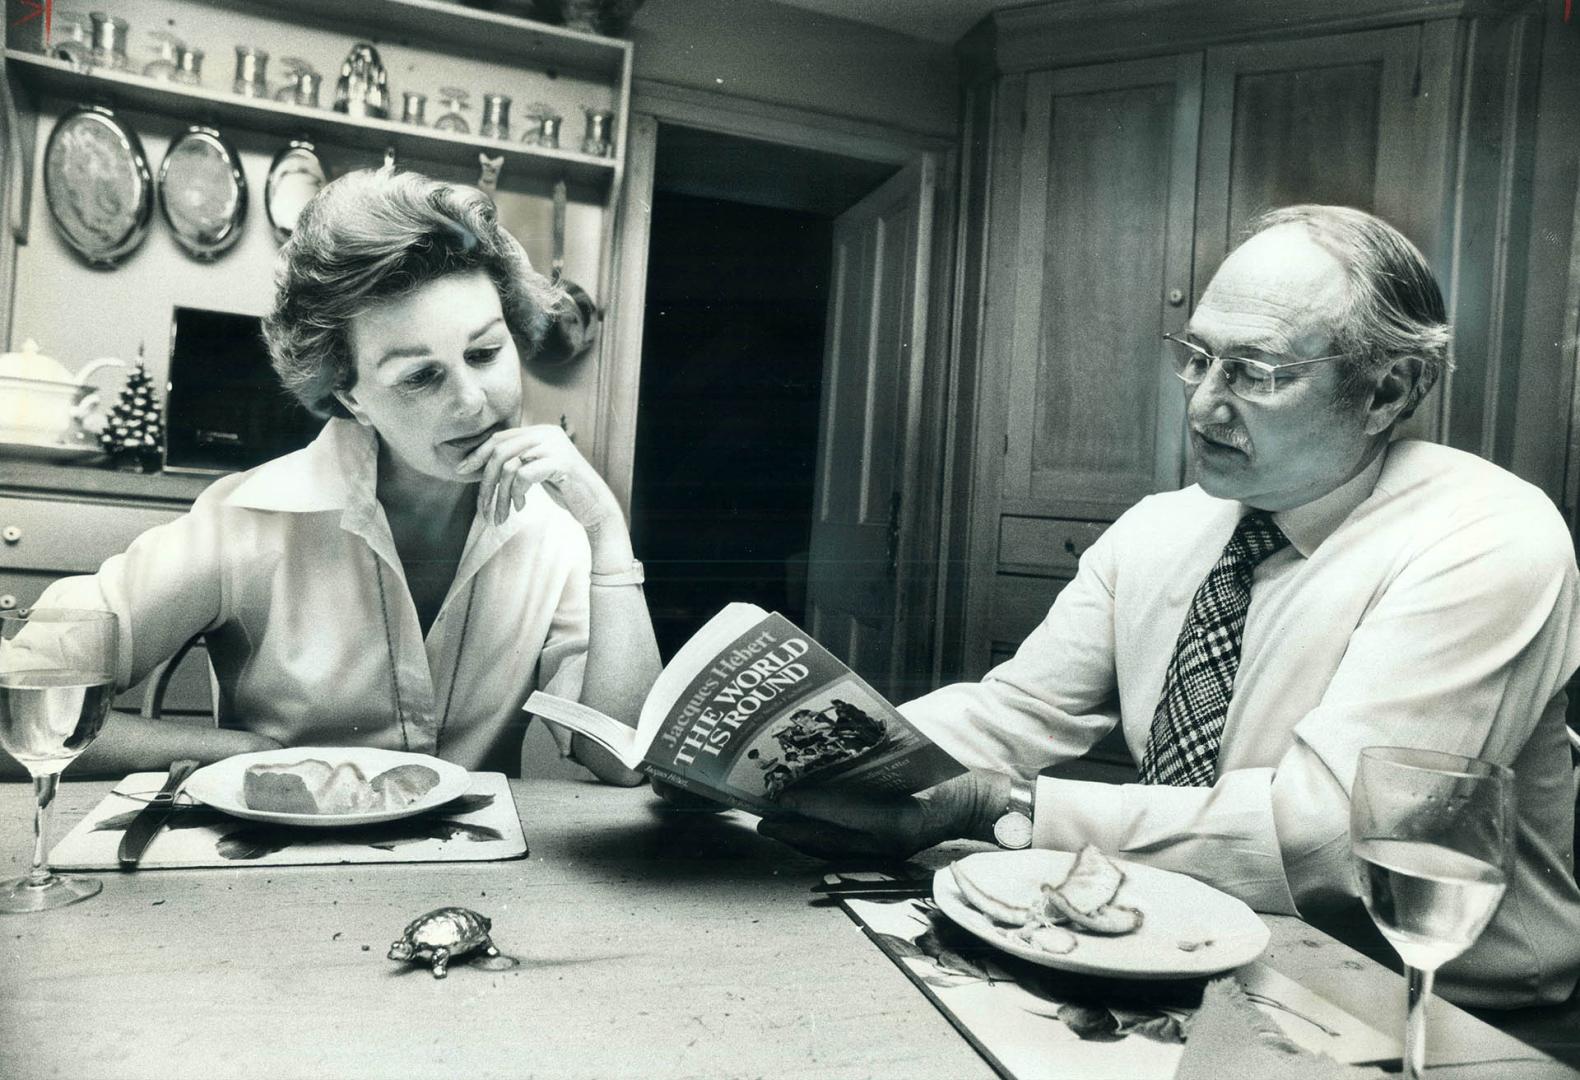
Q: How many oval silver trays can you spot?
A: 3